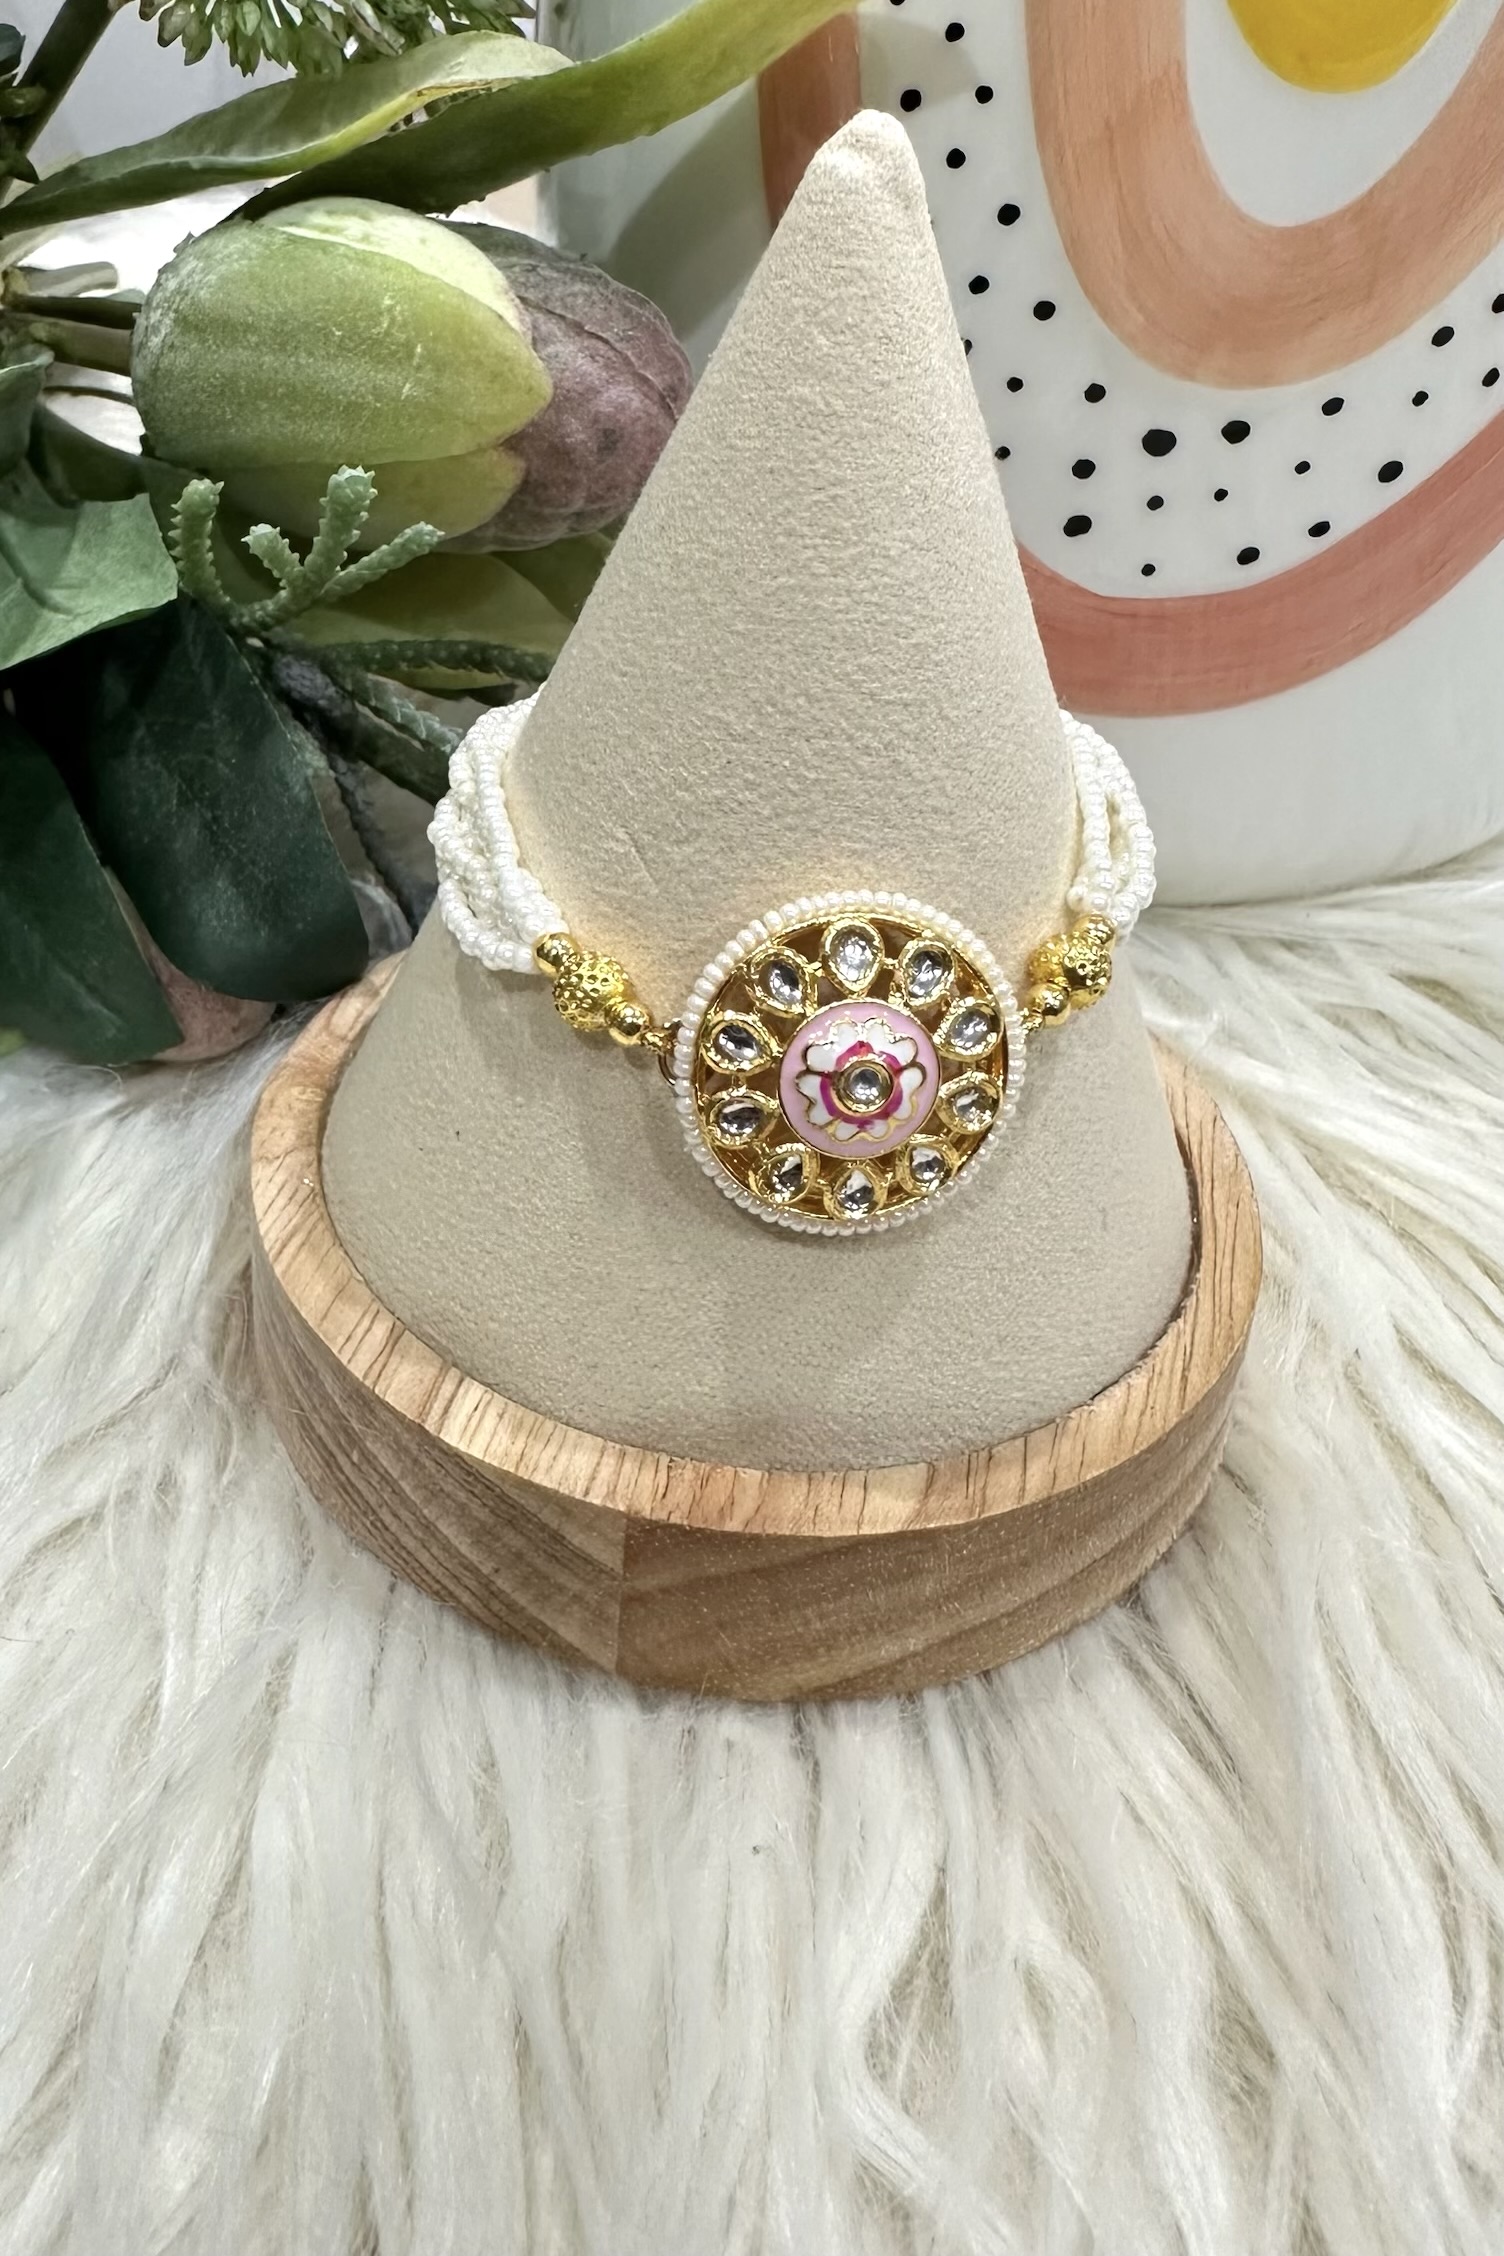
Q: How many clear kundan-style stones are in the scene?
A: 11